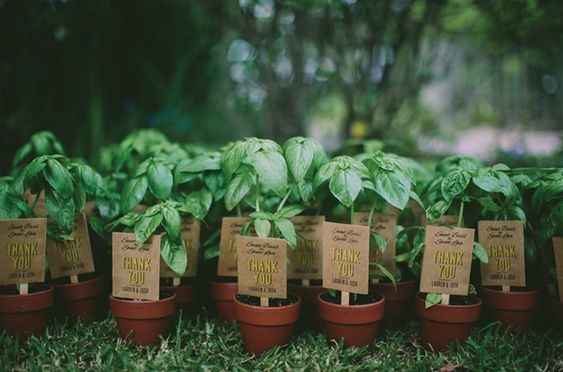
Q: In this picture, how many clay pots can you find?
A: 11